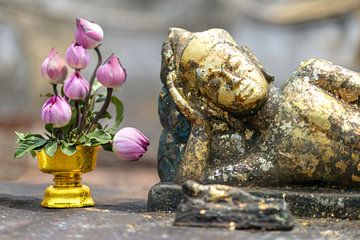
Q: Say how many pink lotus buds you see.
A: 7